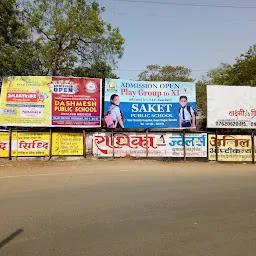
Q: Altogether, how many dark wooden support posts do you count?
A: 8